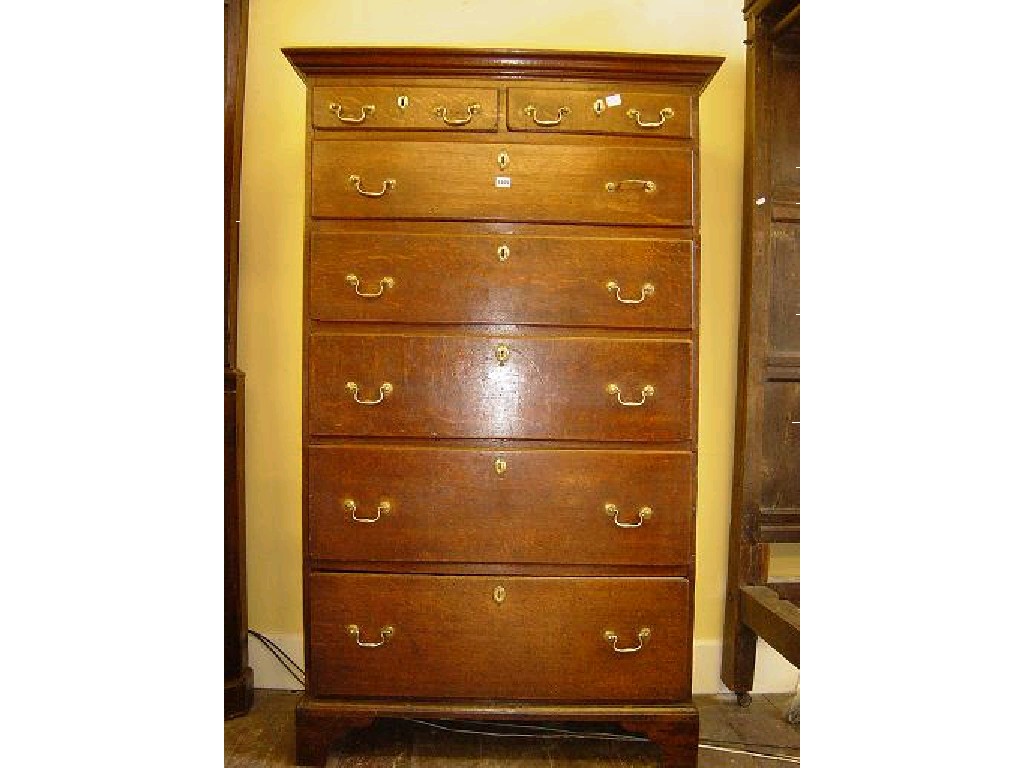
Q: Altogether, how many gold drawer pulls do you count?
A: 14